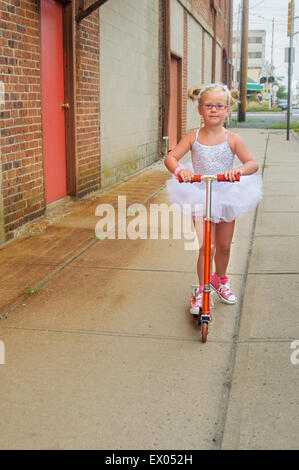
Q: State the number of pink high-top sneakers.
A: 2